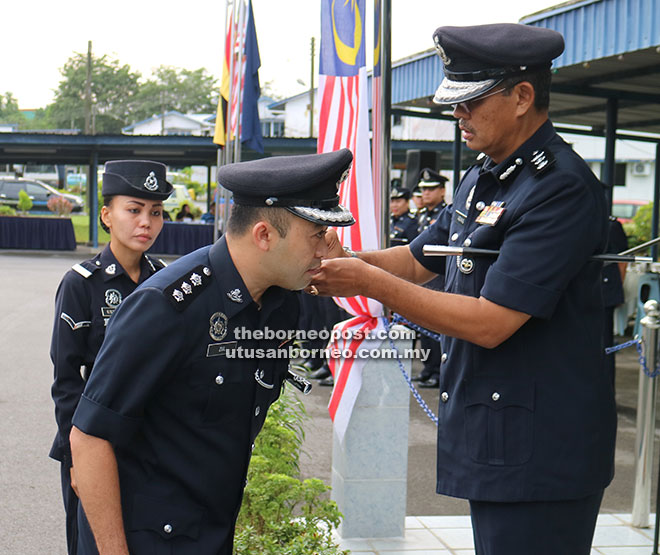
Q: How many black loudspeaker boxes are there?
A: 1